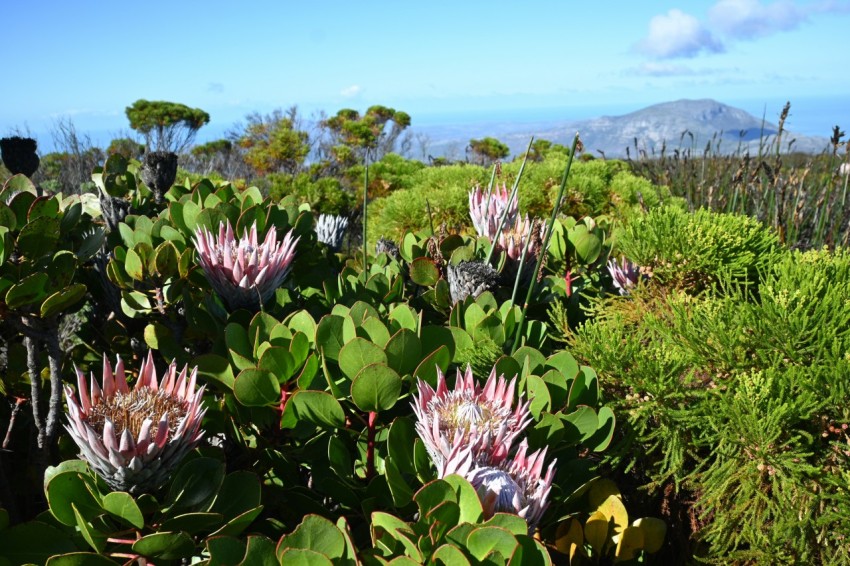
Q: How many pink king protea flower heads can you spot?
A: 7